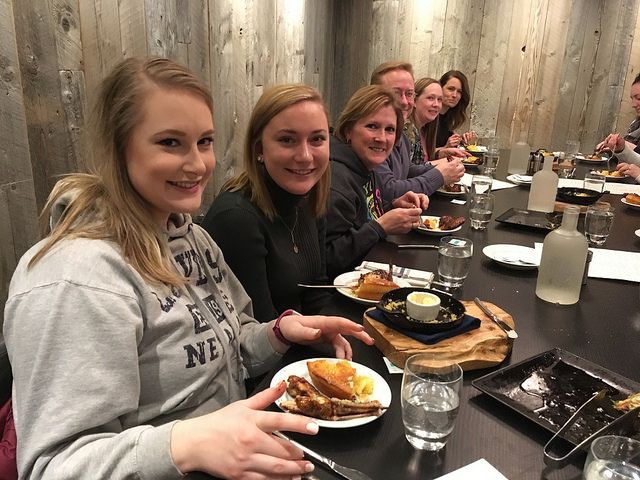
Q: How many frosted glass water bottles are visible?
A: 3